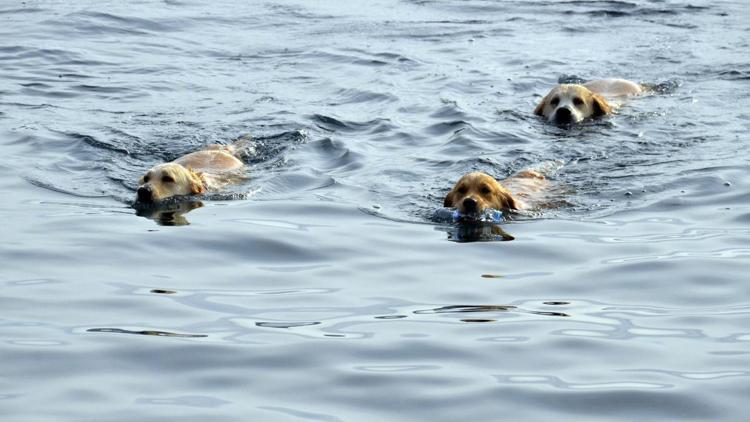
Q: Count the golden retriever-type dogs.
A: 3